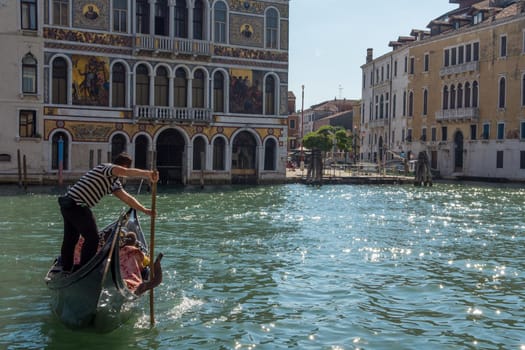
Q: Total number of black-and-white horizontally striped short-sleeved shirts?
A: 1